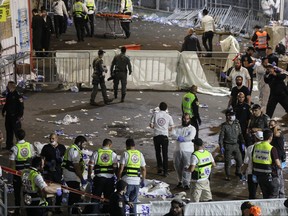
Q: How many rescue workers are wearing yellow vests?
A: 11